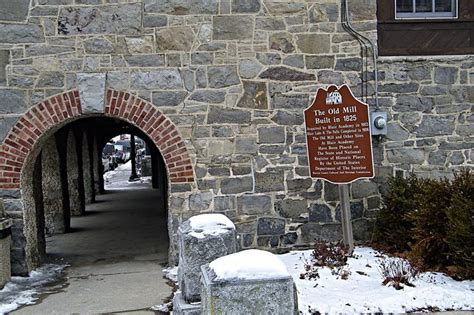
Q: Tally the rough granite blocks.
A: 2